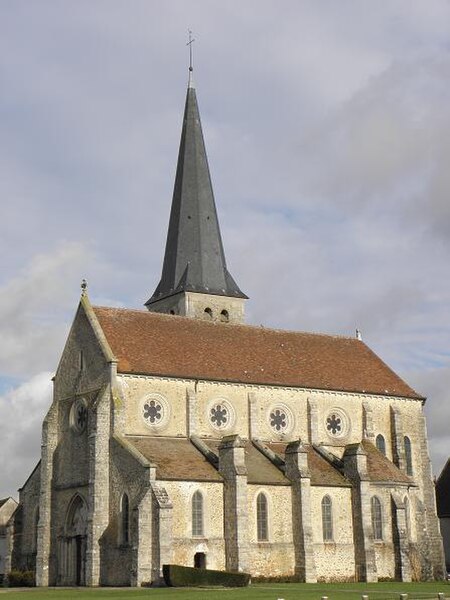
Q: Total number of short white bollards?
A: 5